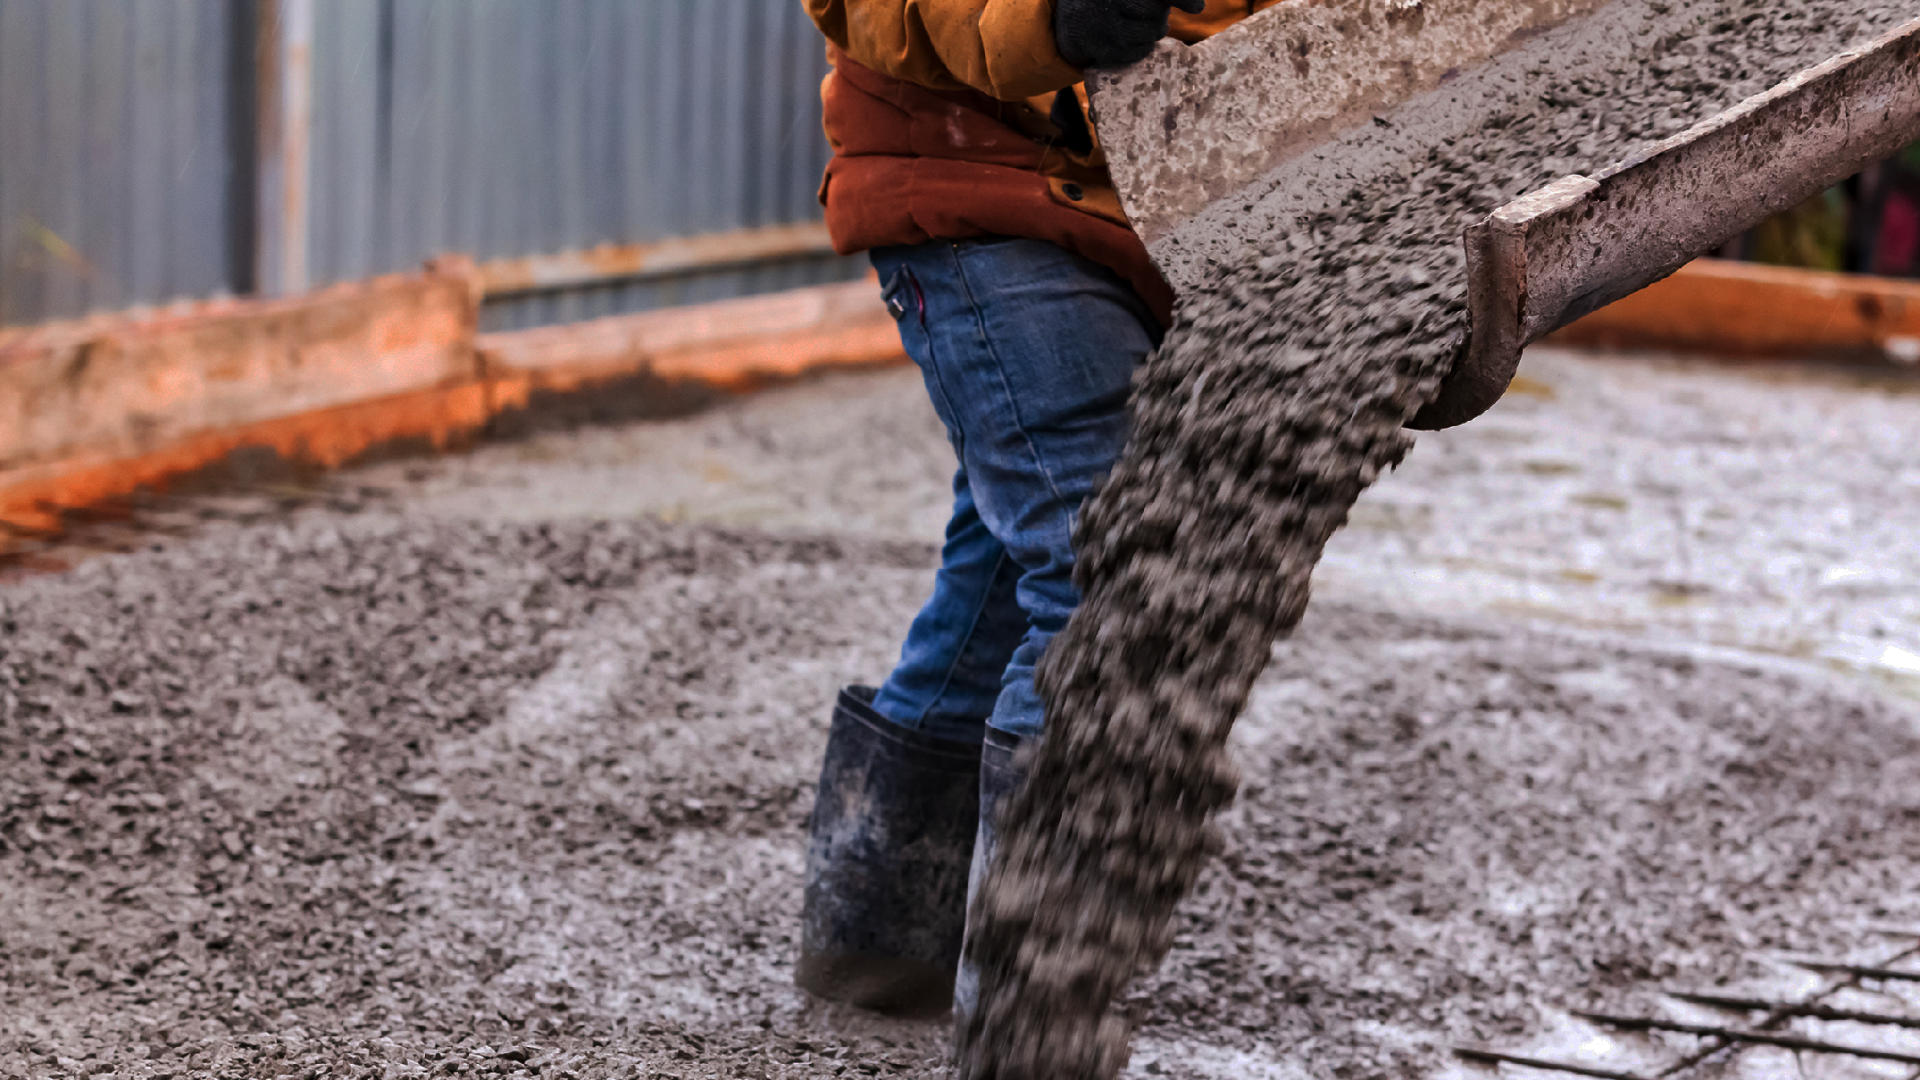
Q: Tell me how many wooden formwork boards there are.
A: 3